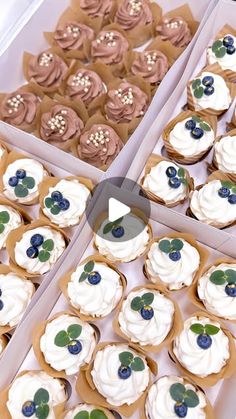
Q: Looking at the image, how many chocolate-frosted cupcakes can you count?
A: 12